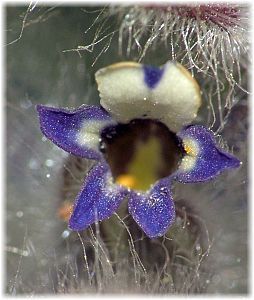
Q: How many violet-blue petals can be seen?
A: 4